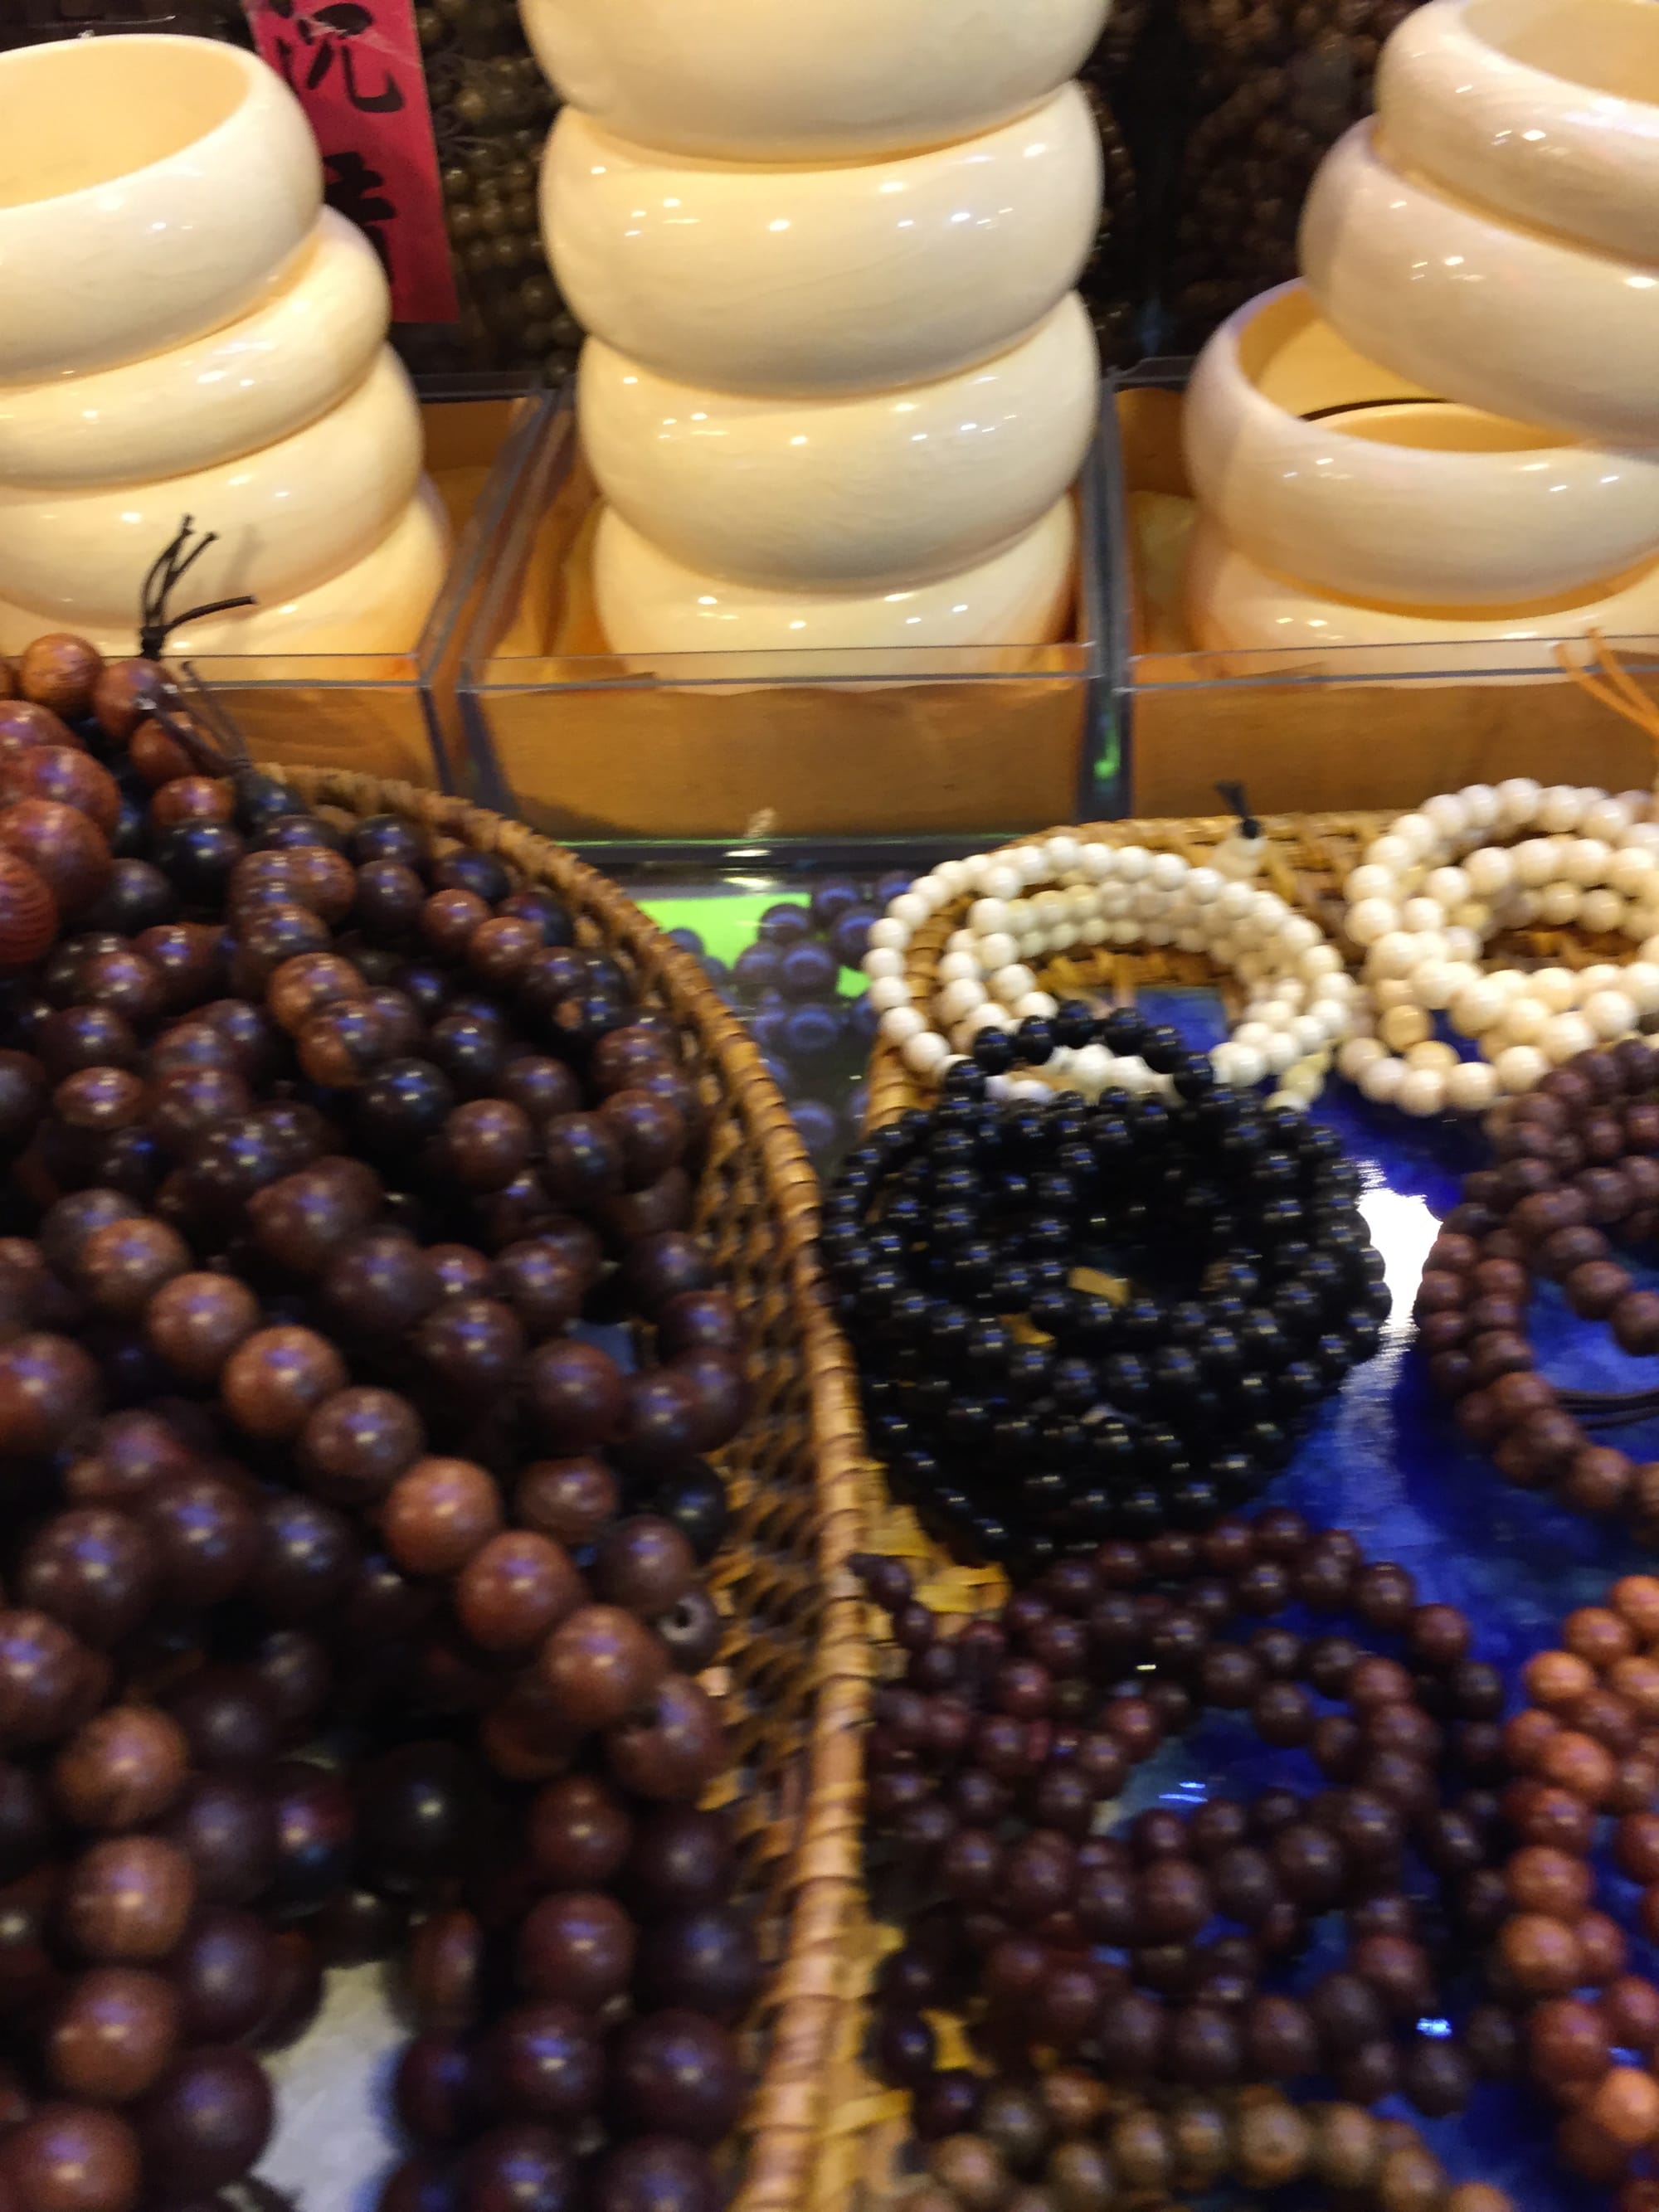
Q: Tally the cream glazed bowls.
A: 12